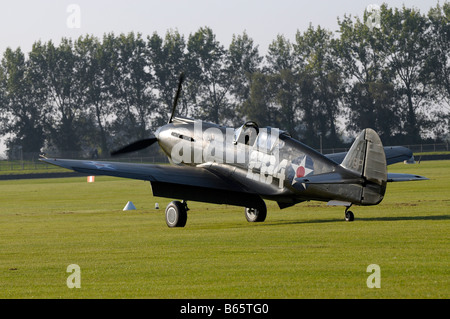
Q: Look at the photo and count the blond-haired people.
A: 0